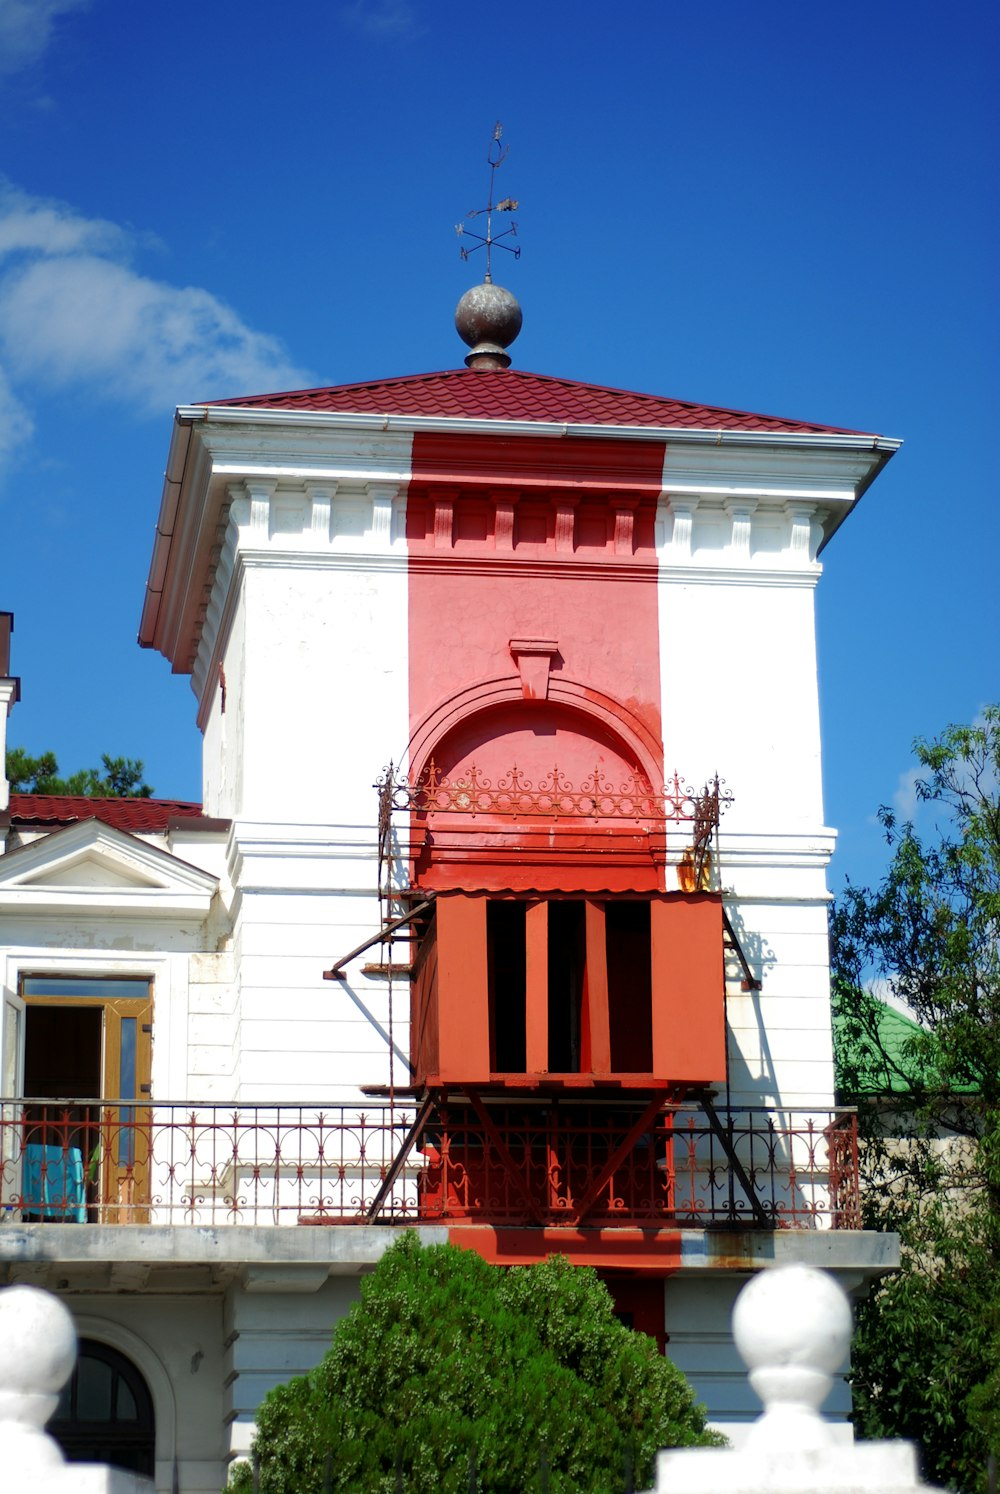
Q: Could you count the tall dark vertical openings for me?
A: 3